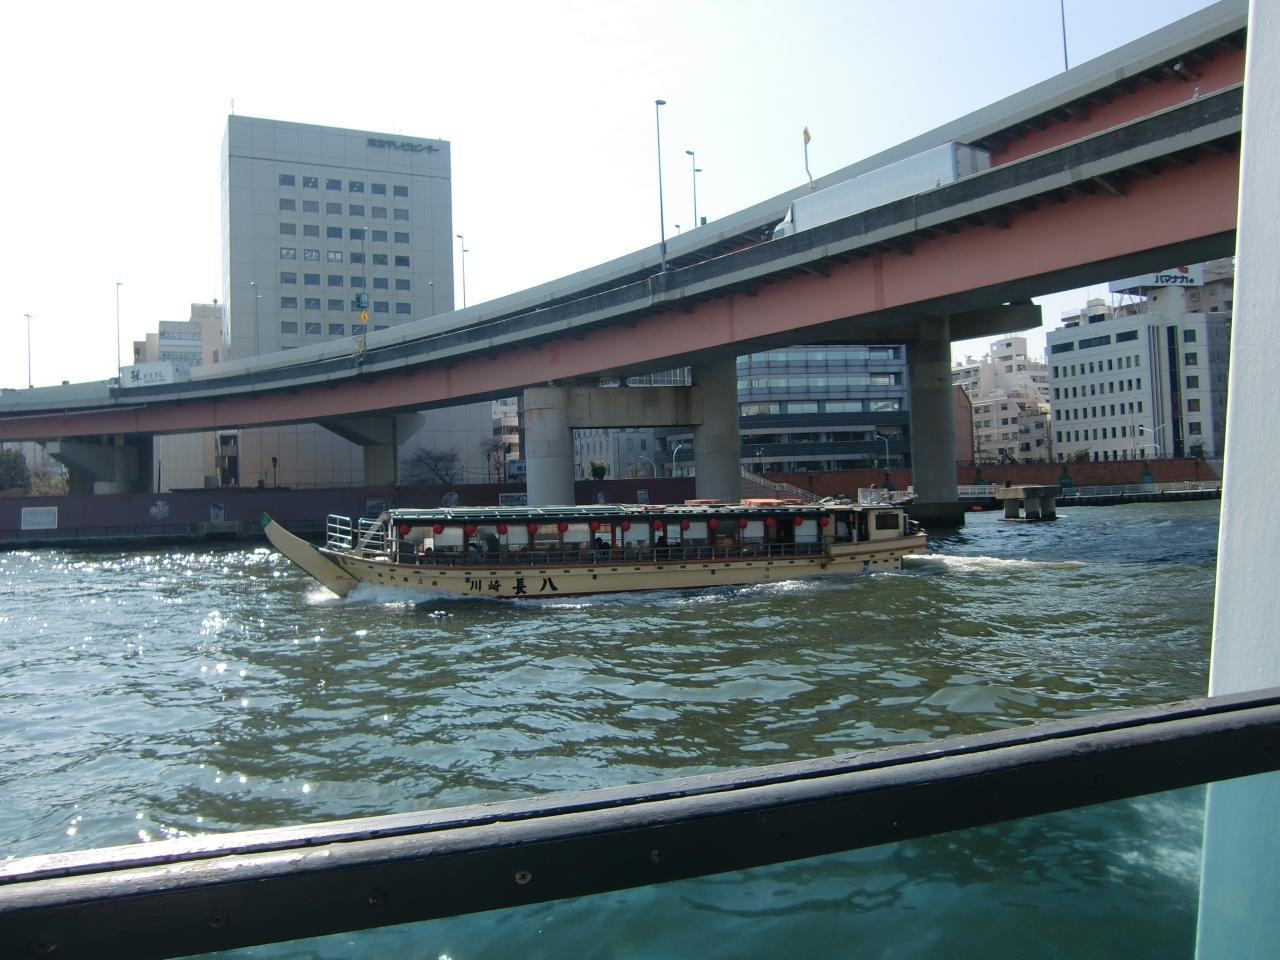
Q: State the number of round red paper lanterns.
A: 15